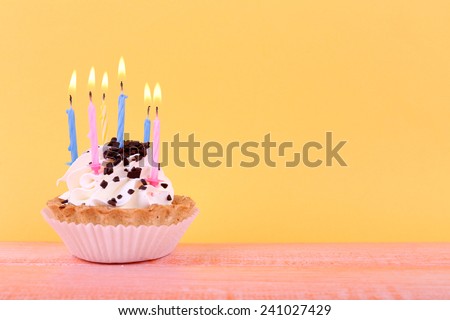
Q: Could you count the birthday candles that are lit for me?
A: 6